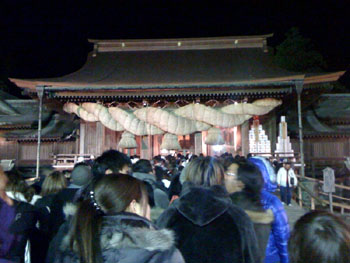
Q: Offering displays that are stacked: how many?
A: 2